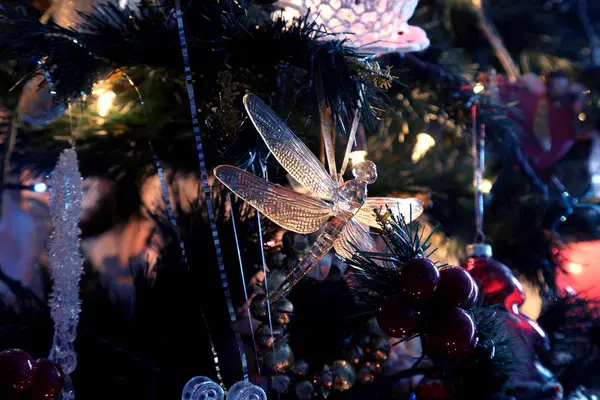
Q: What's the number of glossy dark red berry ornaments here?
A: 6